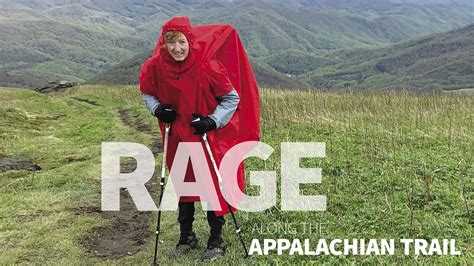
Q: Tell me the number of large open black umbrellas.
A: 0